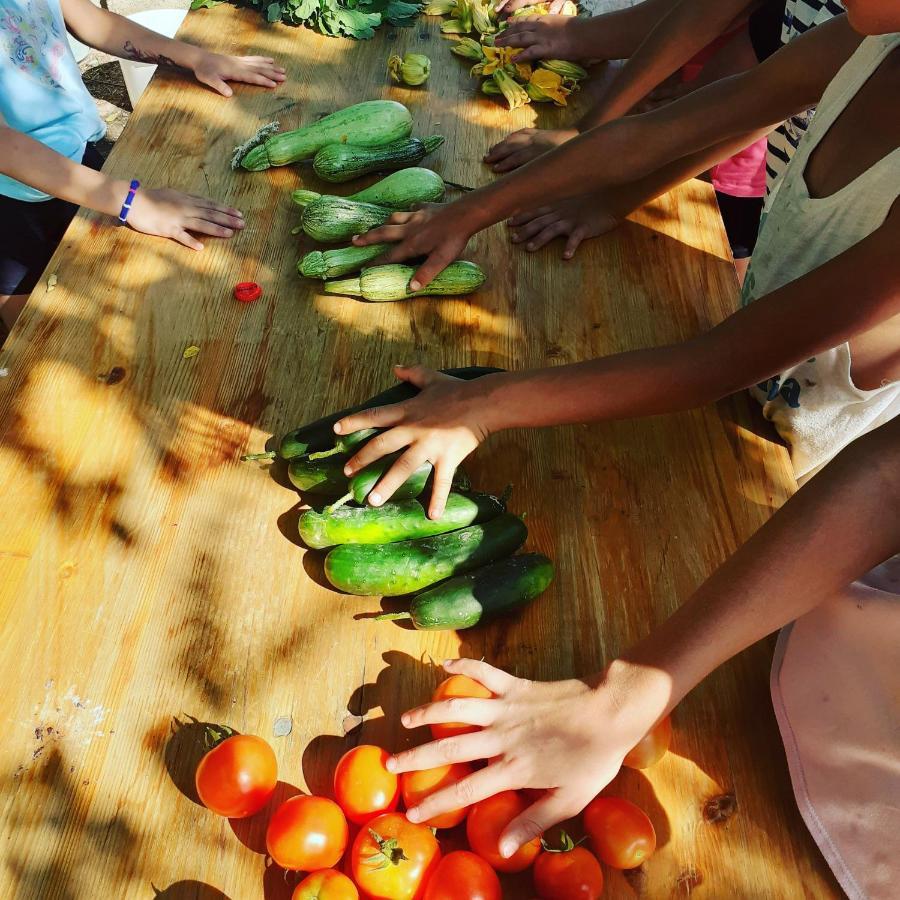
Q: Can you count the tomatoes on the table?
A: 12